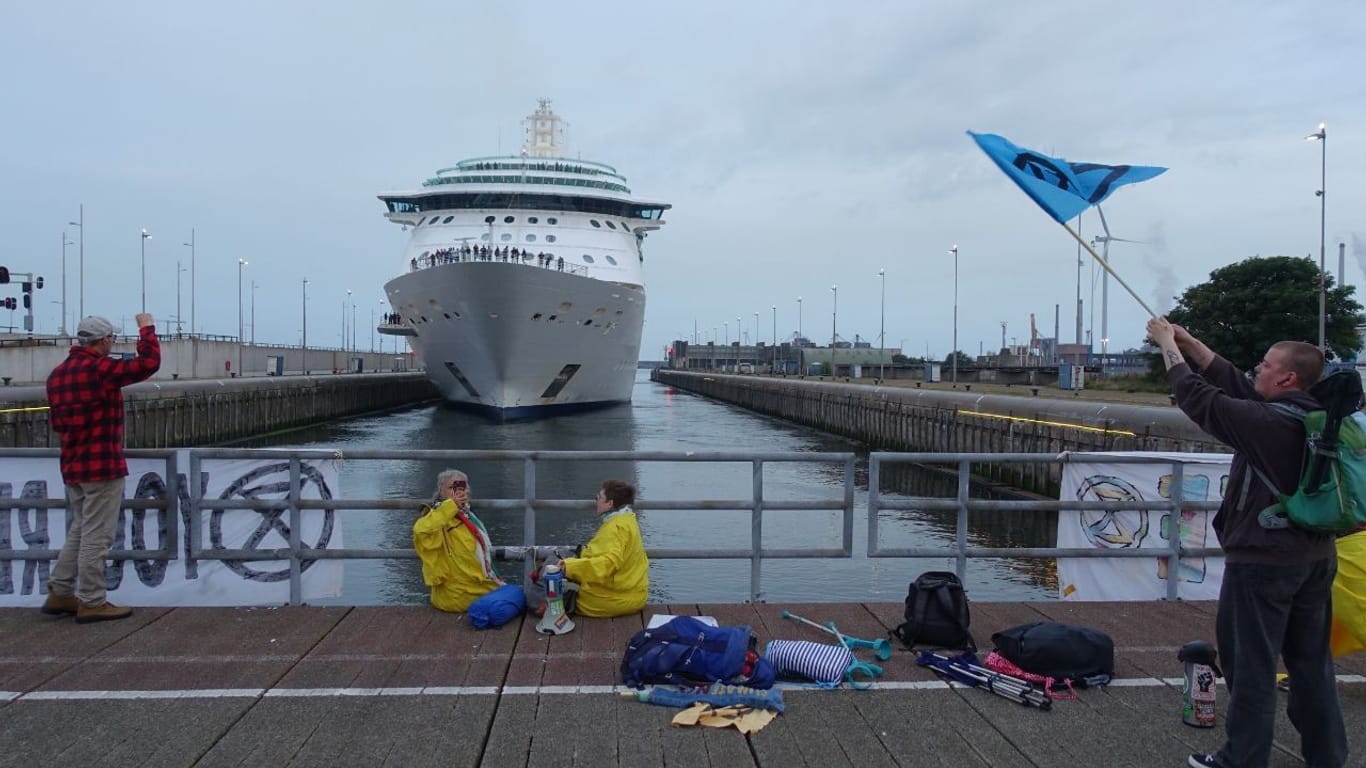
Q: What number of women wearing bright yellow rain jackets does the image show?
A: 2